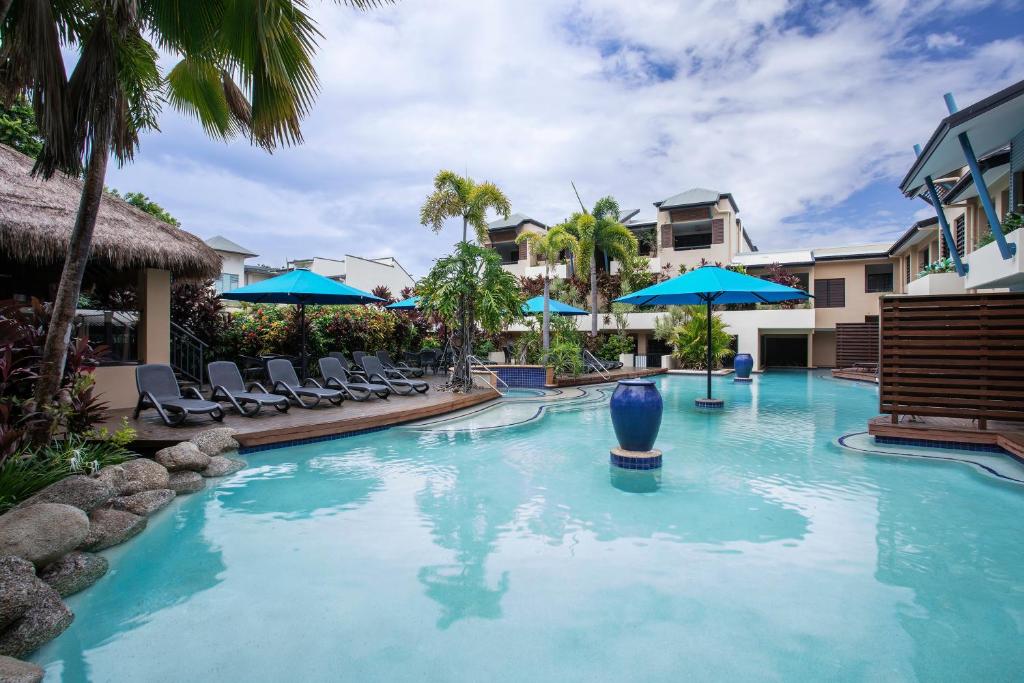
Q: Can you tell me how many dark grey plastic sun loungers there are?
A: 8